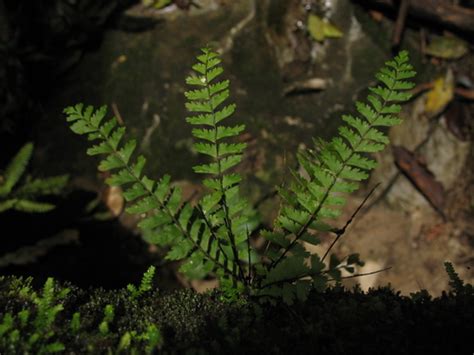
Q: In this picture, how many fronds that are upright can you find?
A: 3